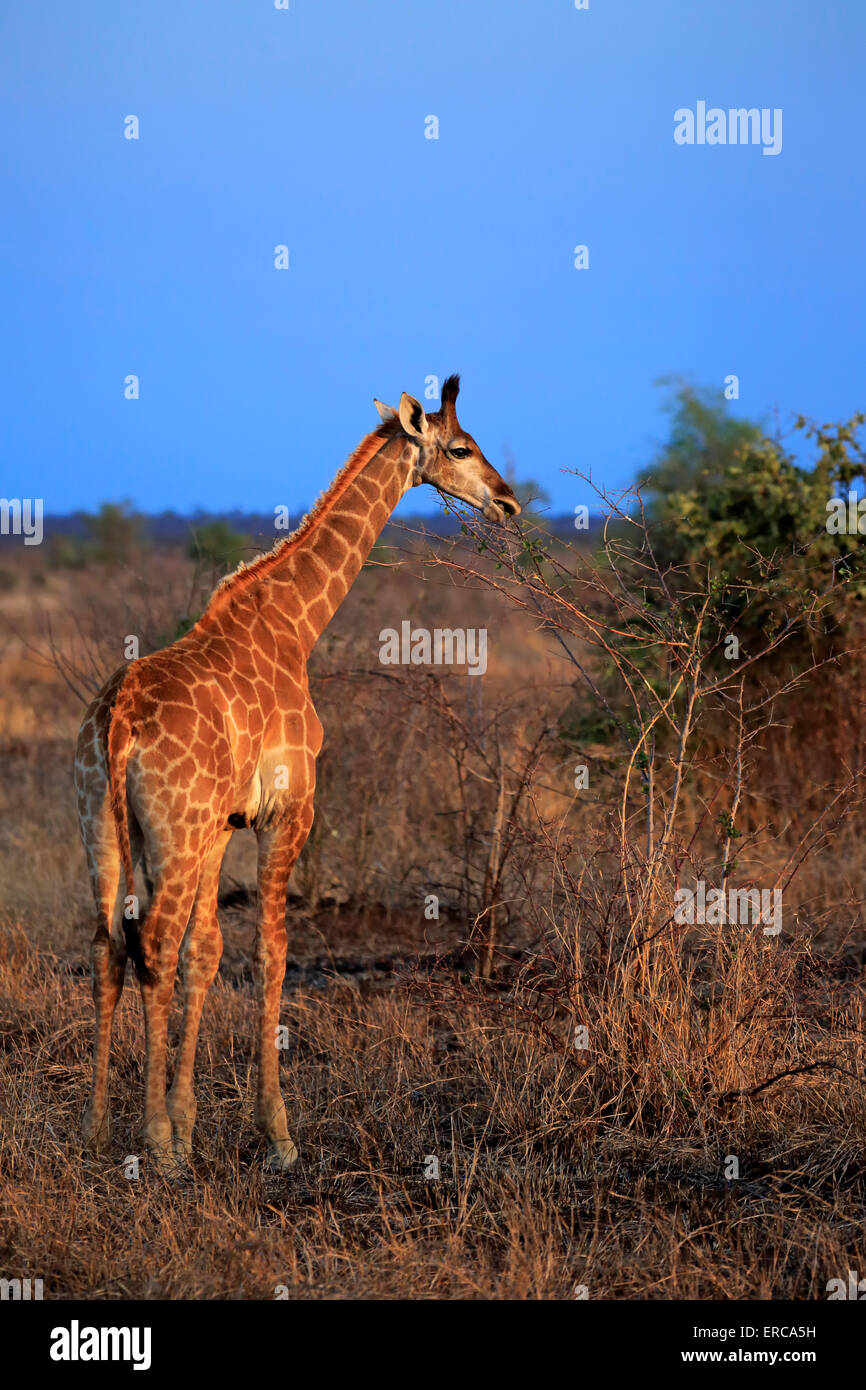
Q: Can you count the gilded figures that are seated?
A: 0